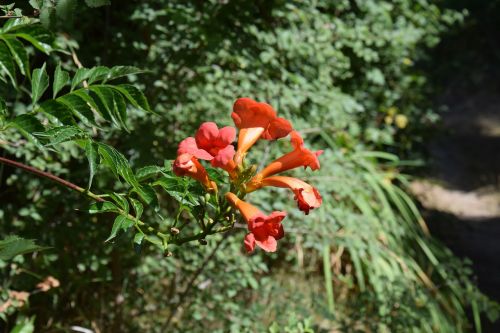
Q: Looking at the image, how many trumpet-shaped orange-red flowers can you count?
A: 6